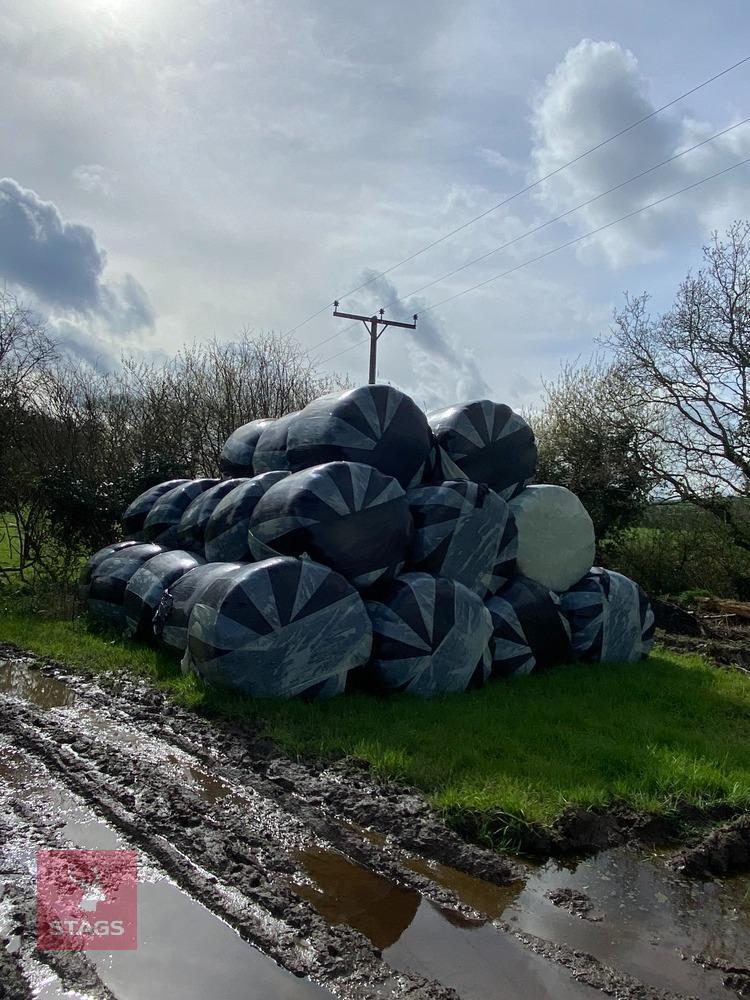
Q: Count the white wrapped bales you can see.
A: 1